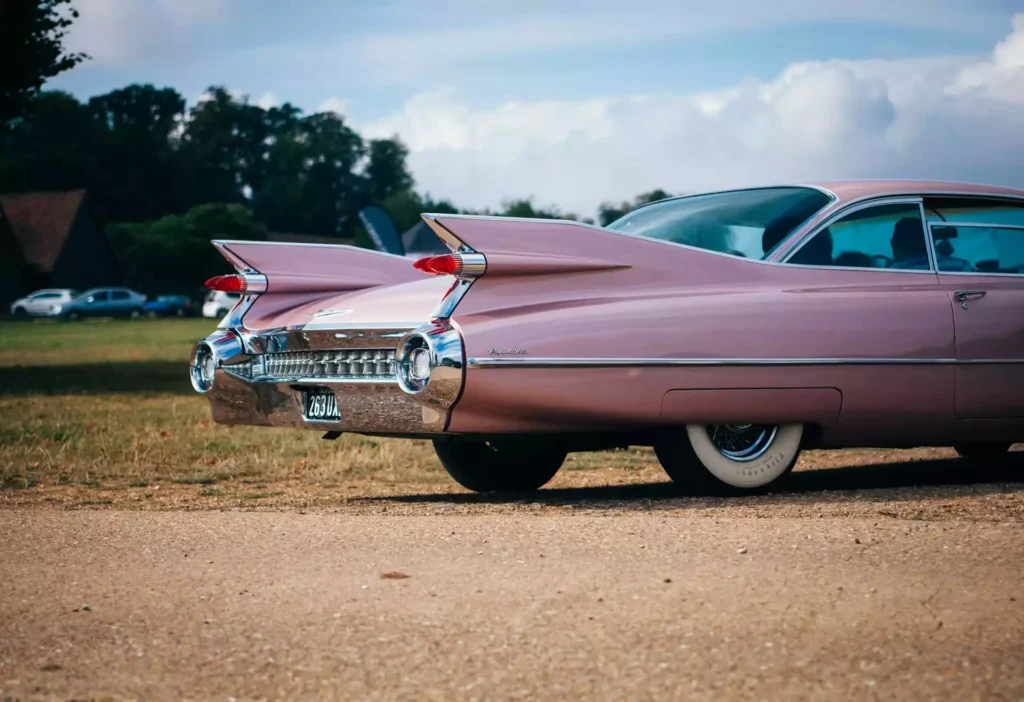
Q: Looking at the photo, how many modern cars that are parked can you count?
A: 4